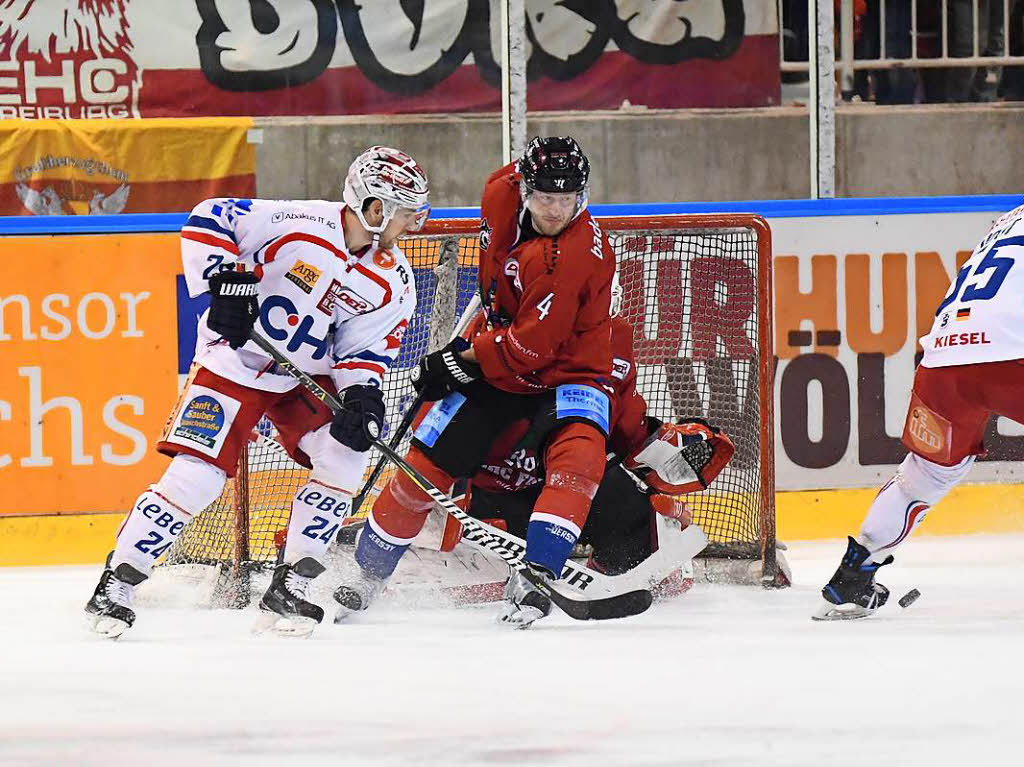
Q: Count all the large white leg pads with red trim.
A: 2